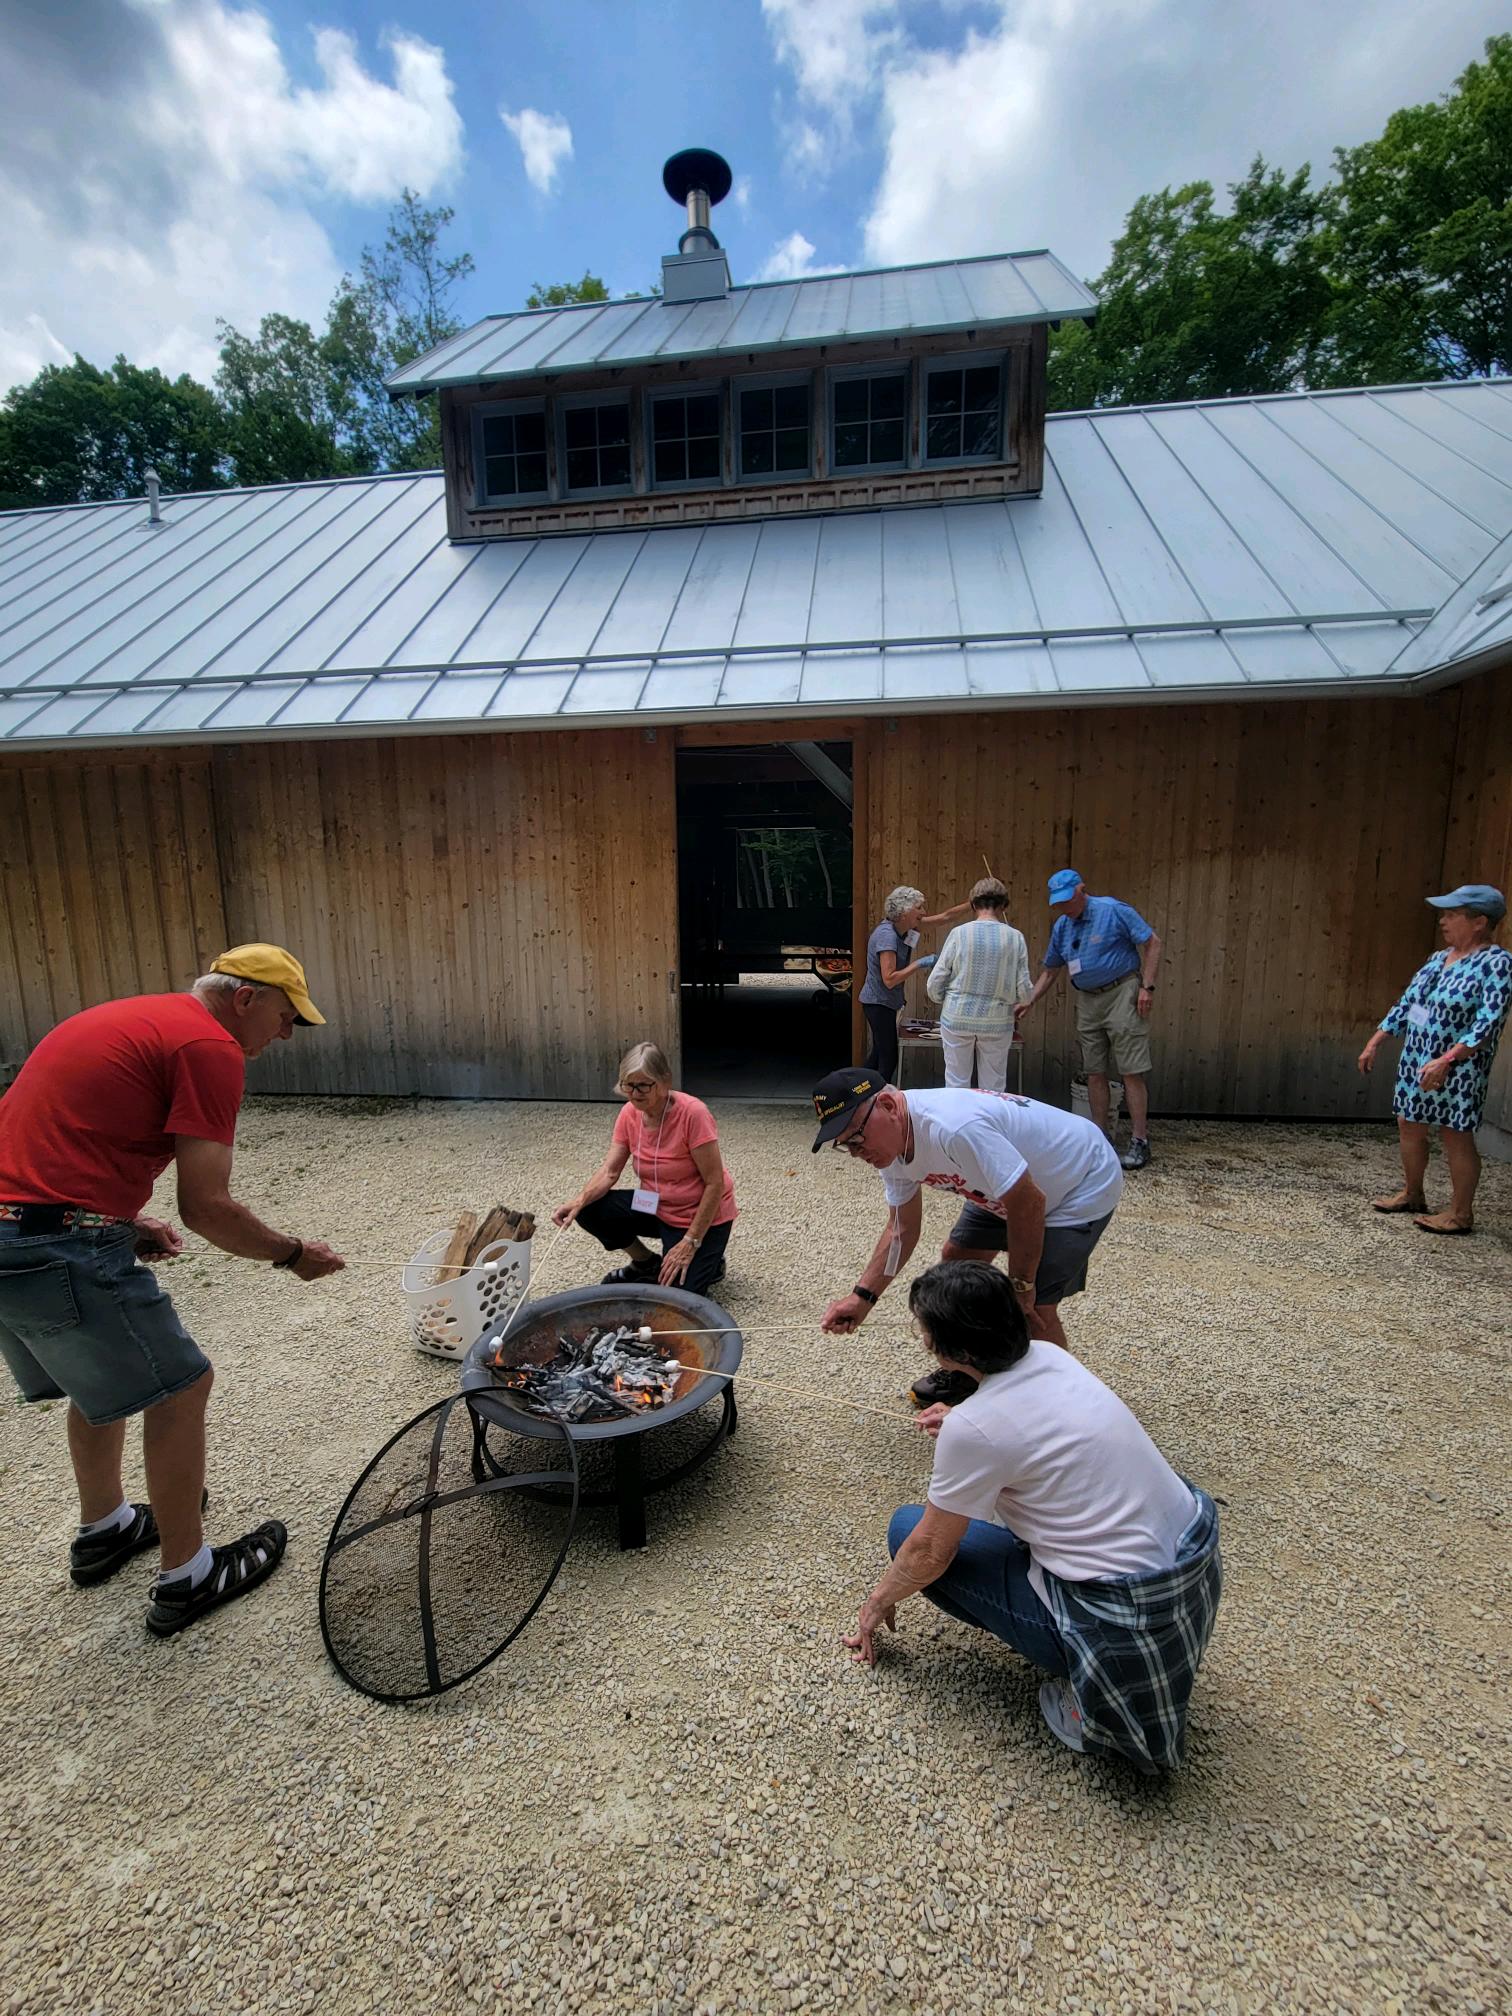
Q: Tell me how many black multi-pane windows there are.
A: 6